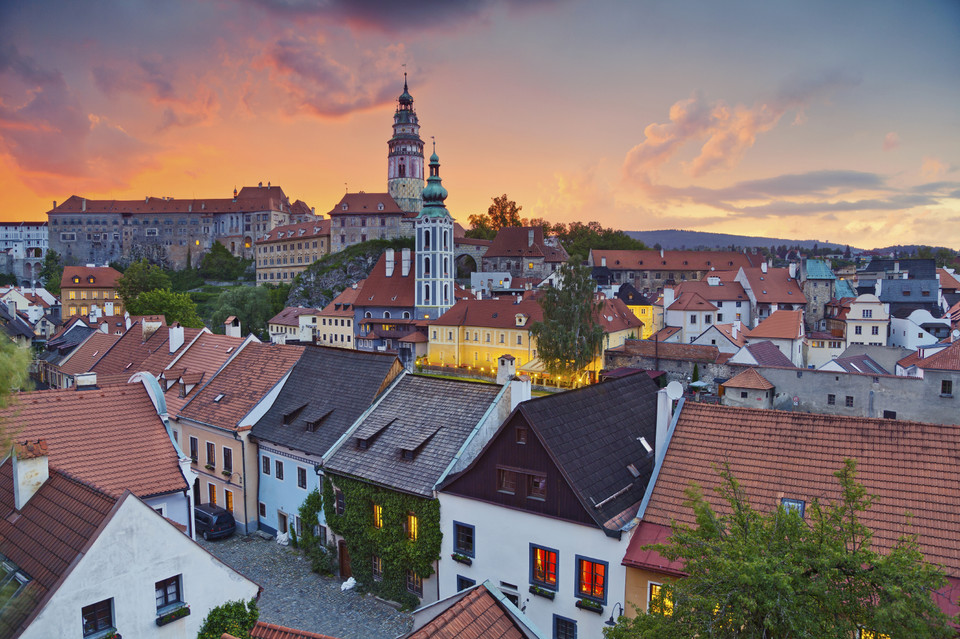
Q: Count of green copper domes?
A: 2